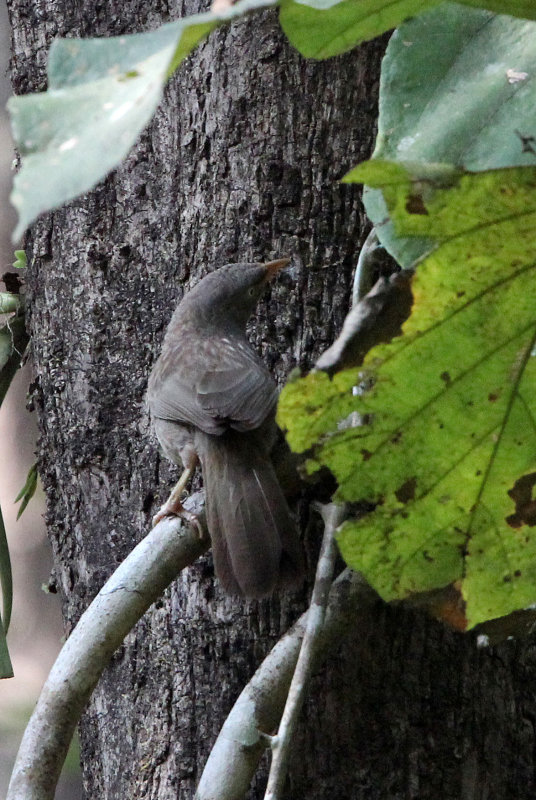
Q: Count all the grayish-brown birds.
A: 1